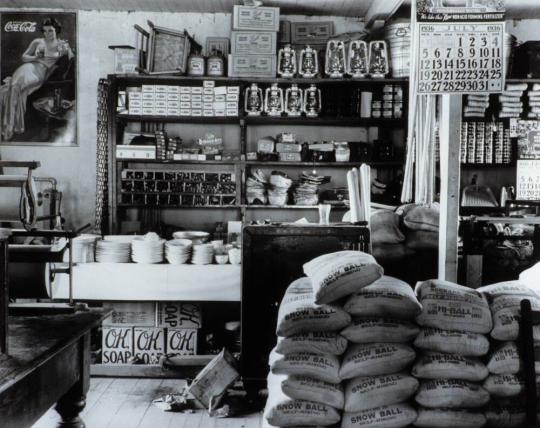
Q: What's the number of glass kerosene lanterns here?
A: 9